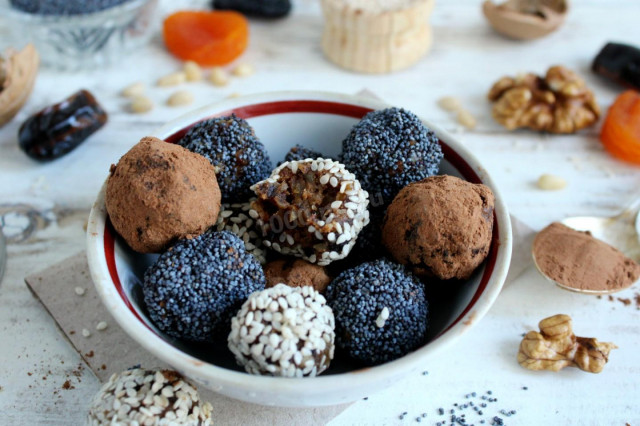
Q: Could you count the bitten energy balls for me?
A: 1